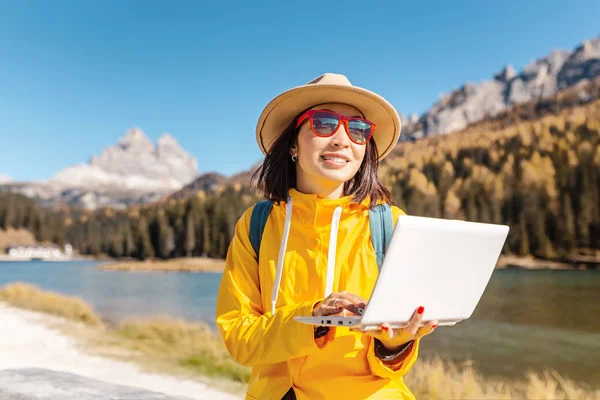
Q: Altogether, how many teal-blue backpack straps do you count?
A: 2